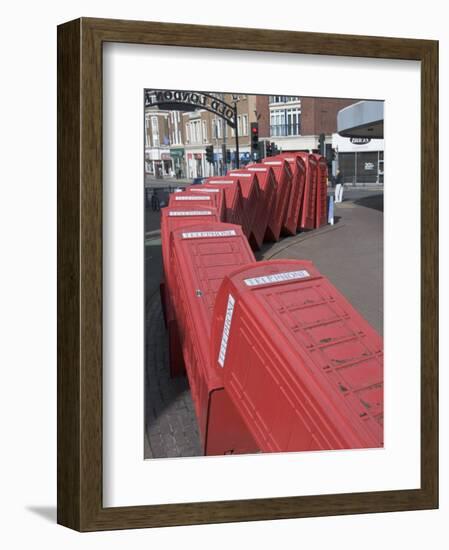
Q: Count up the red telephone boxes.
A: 12